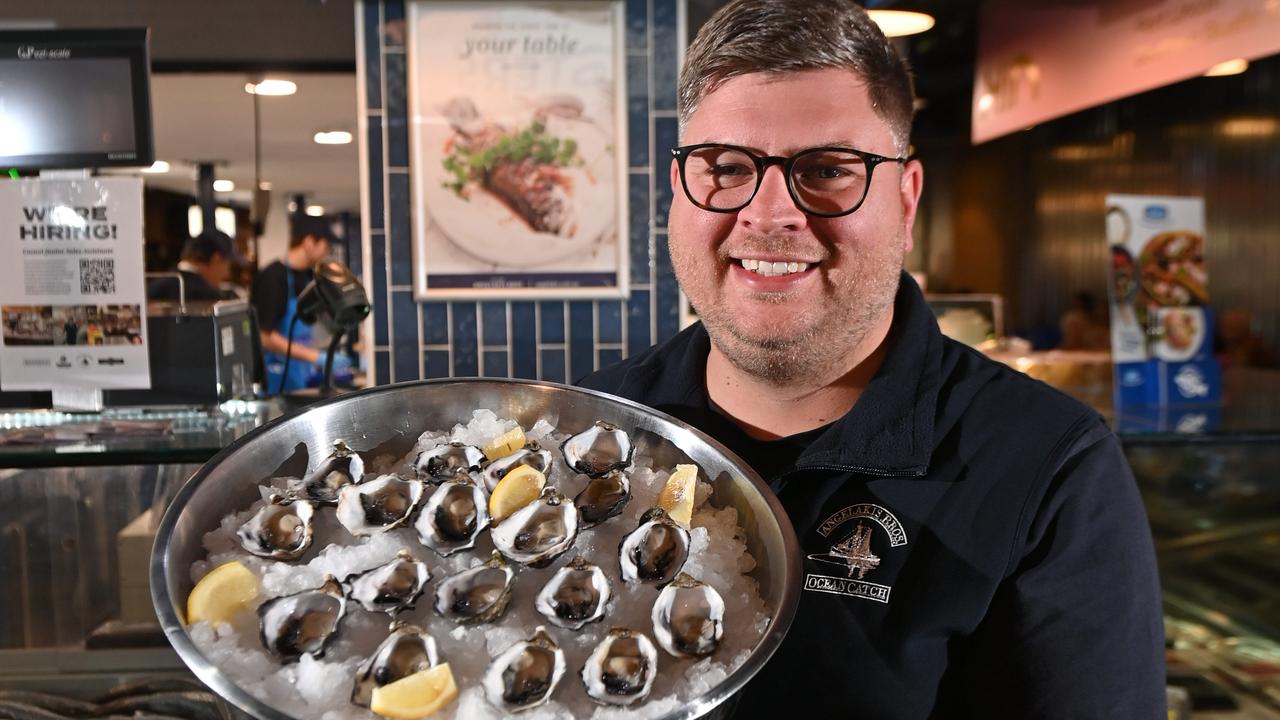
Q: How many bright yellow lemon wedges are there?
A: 5